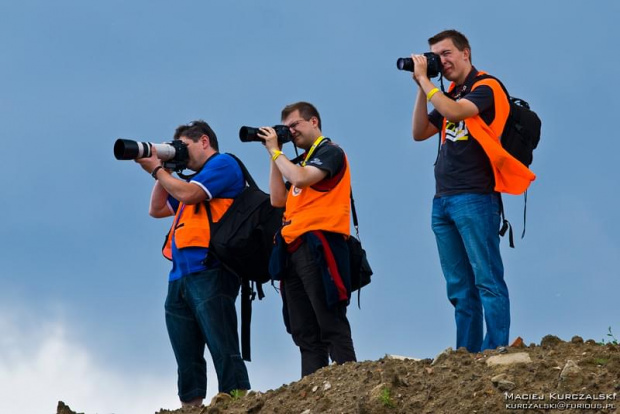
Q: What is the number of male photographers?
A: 3